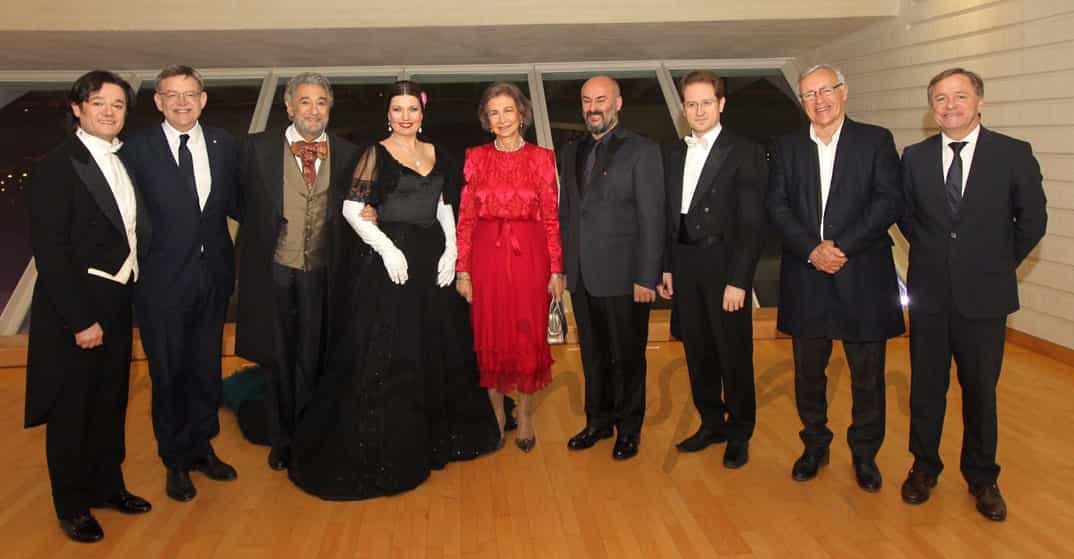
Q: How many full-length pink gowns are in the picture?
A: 0